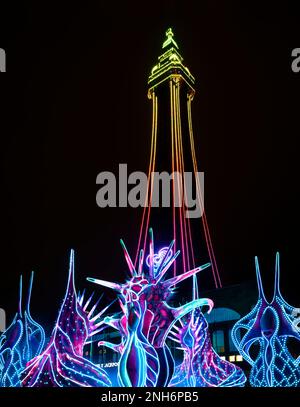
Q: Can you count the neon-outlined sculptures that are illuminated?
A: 5